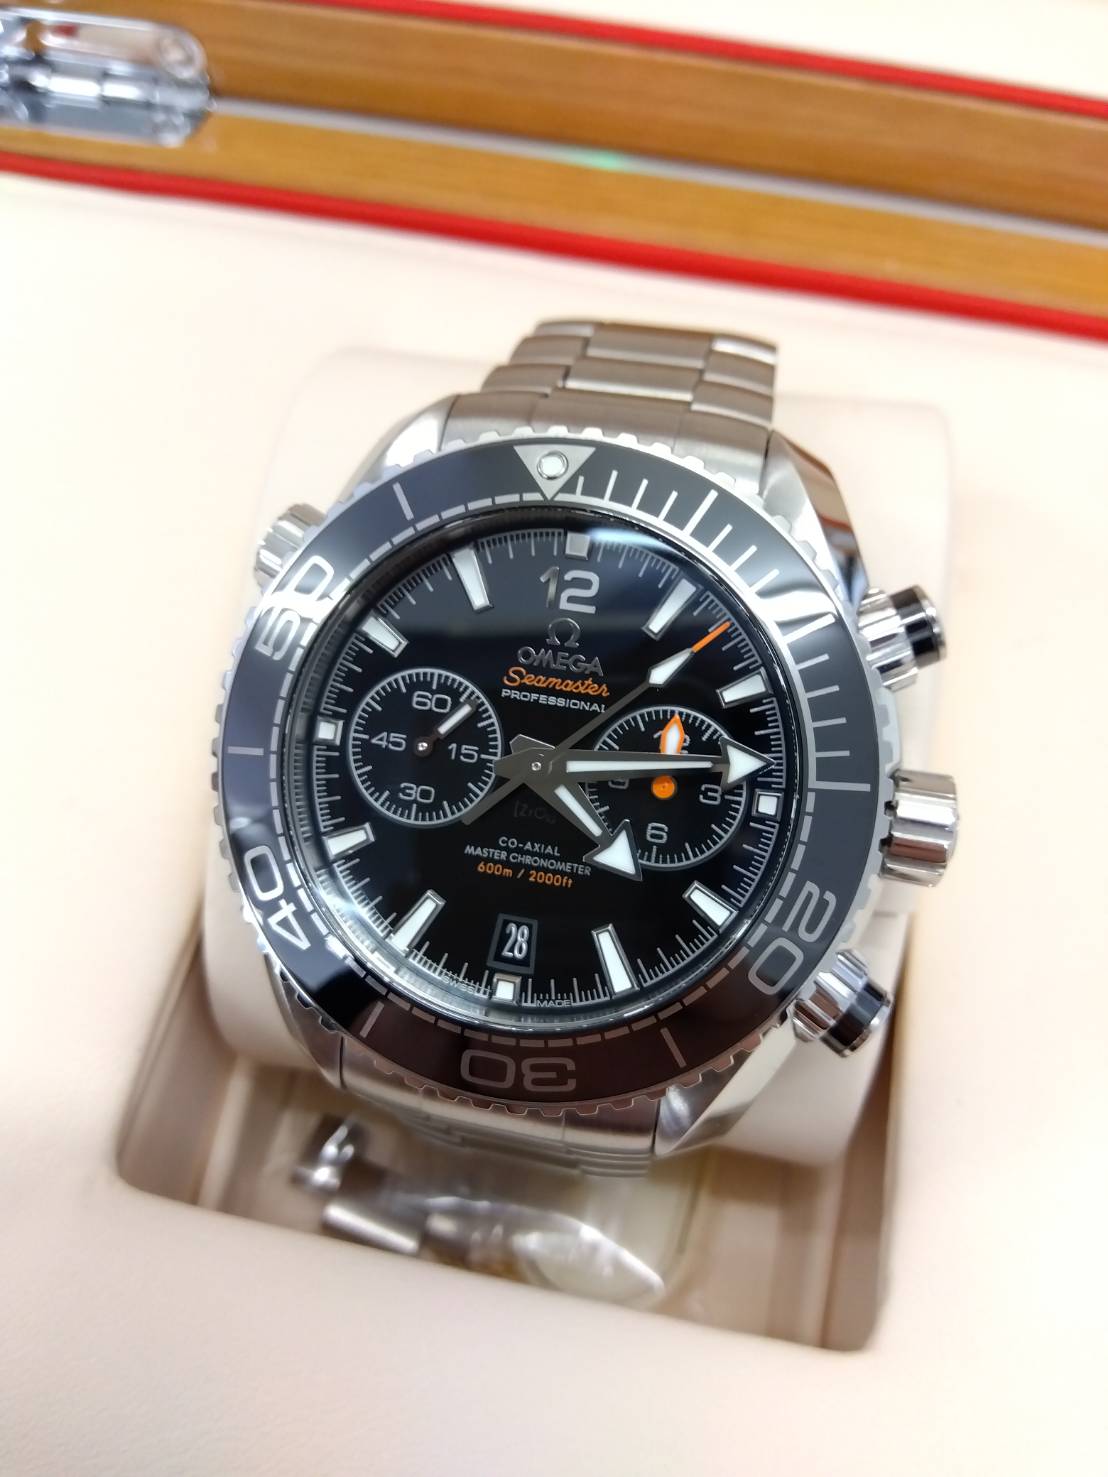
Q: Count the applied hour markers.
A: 12